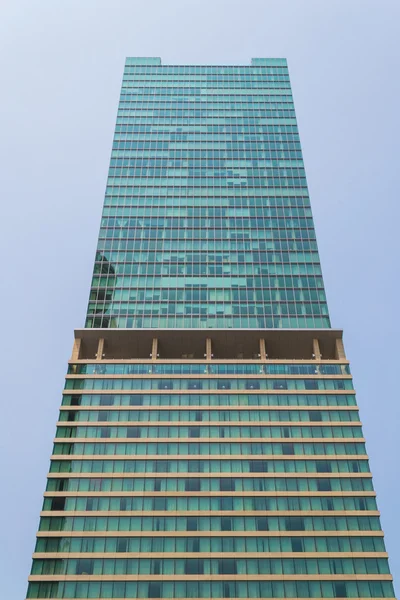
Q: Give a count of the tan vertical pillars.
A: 7